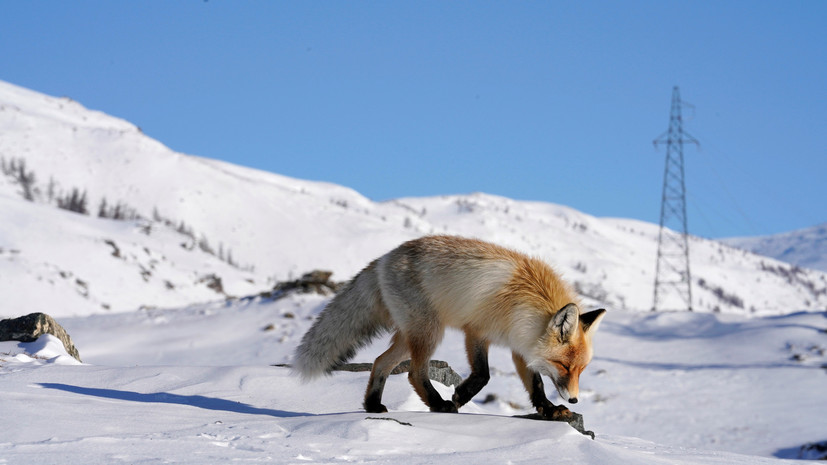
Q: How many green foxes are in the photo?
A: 0